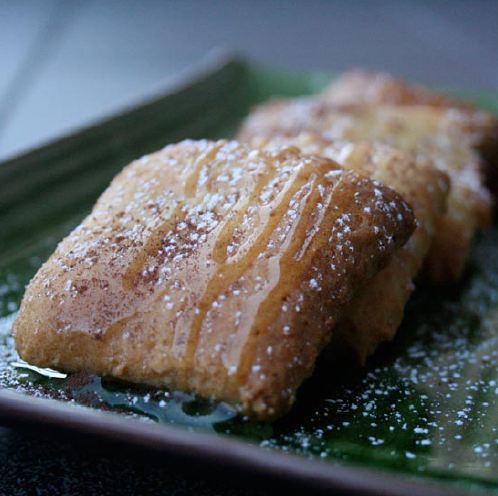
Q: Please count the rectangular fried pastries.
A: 4